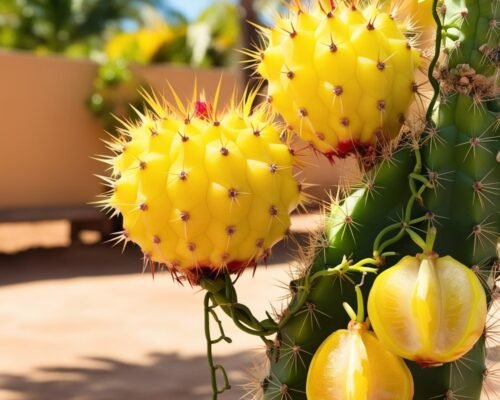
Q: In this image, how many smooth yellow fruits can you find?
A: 2